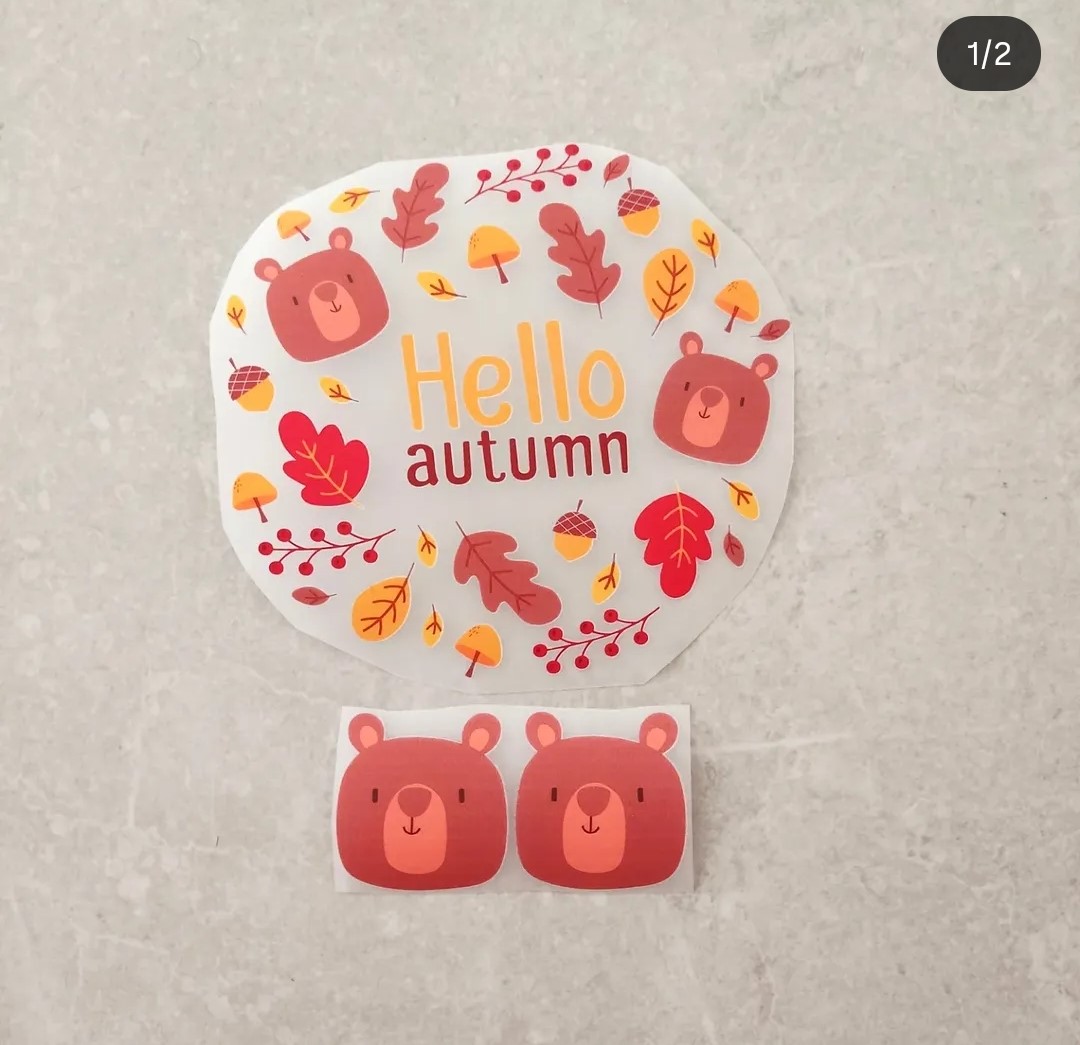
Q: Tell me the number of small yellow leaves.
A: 9